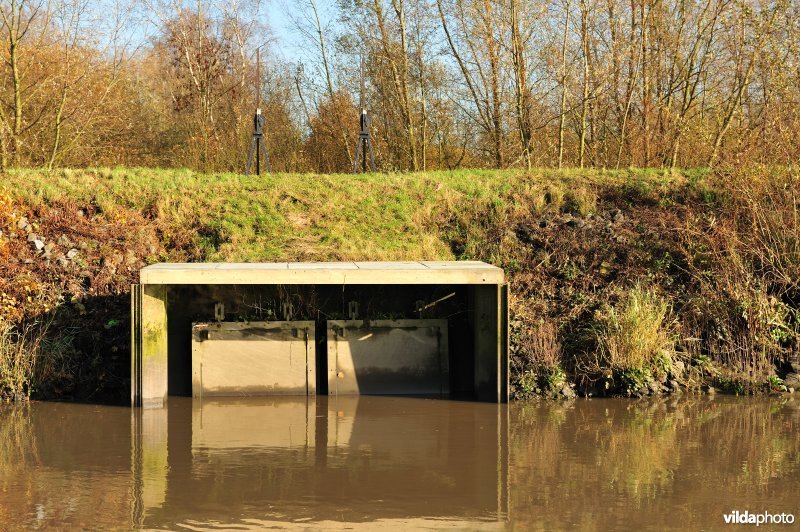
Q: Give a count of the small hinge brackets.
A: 4